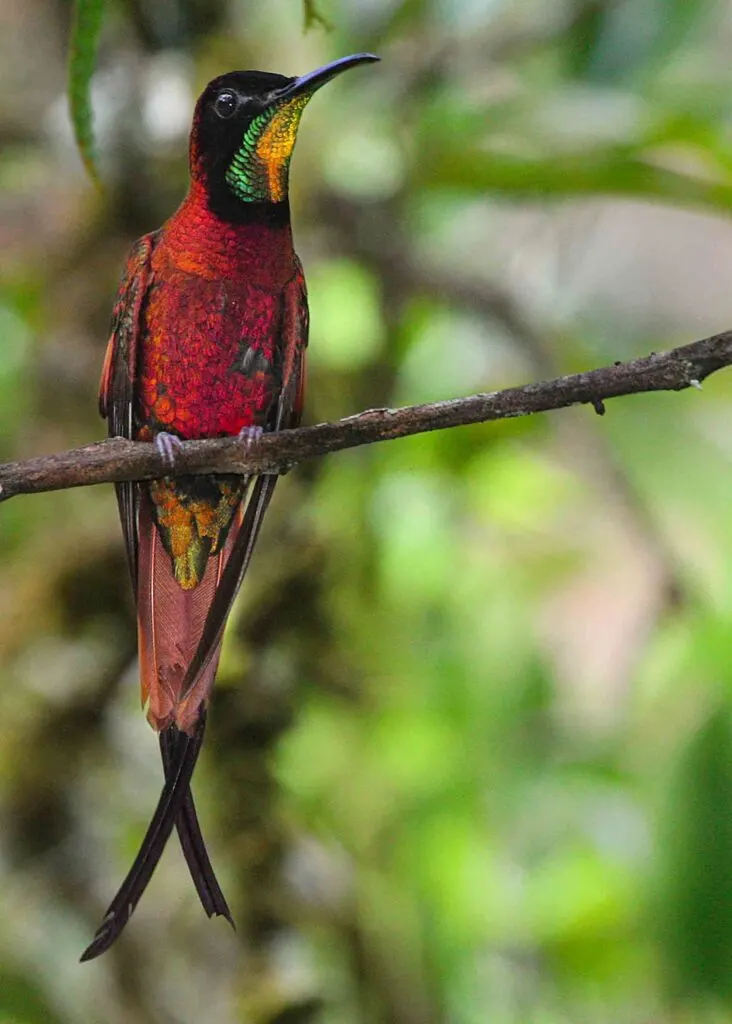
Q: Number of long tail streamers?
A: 2